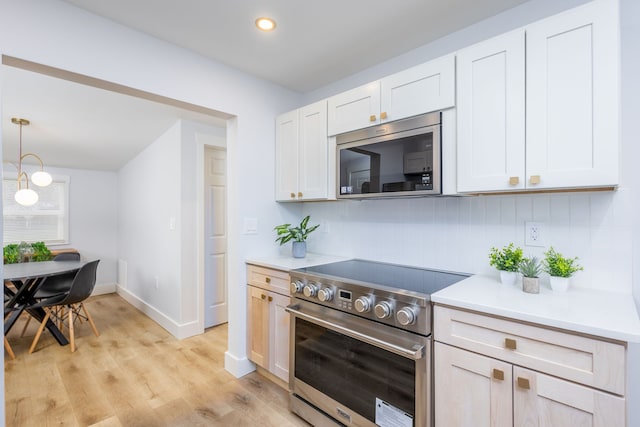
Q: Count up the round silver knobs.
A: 6